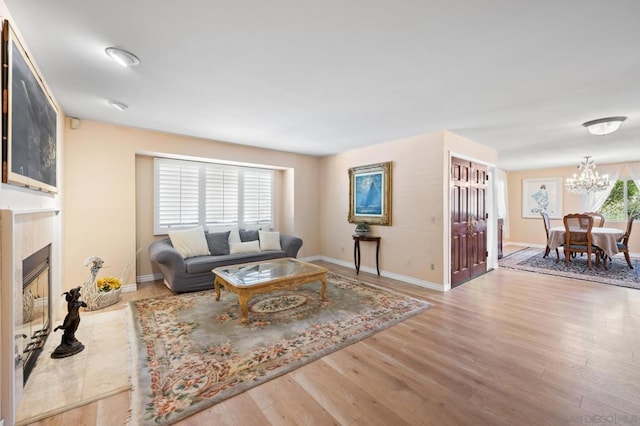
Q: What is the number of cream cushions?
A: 4